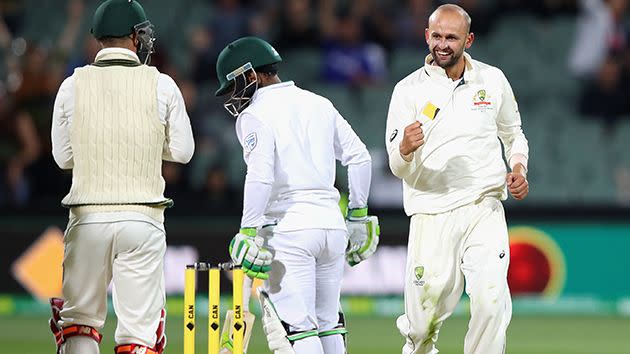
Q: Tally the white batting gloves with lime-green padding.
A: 2